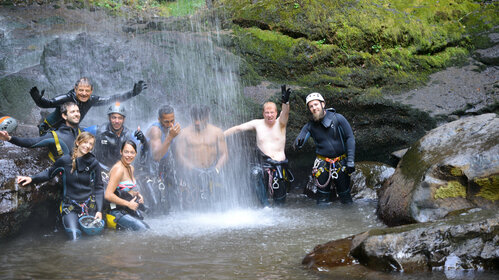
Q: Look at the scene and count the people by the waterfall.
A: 9